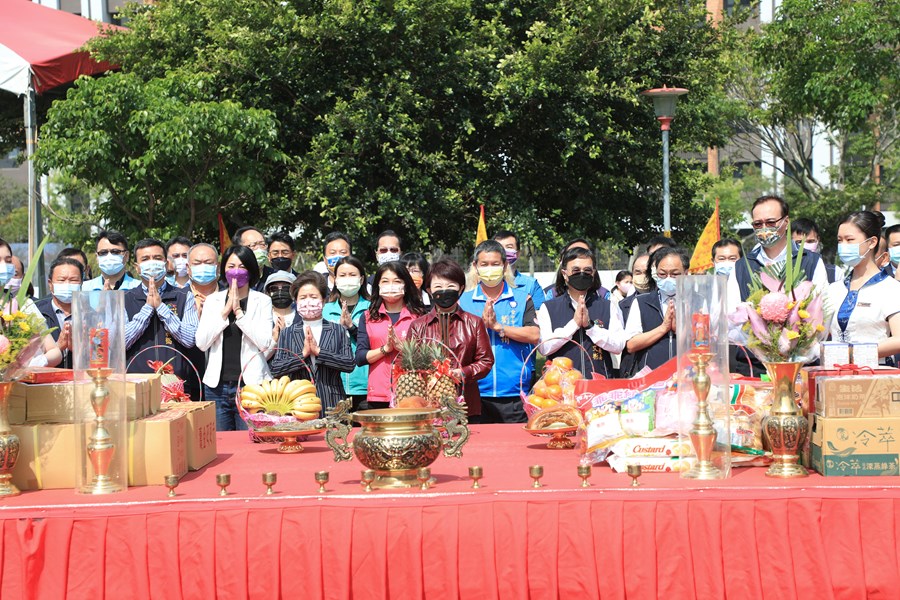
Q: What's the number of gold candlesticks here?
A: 2